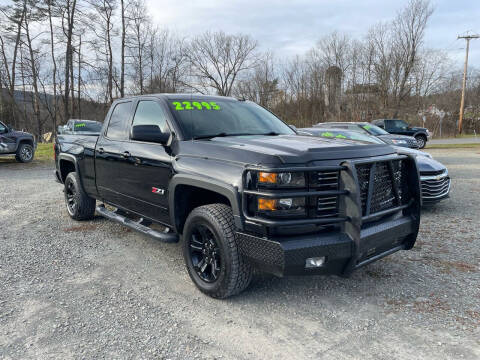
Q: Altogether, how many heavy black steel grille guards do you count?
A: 1